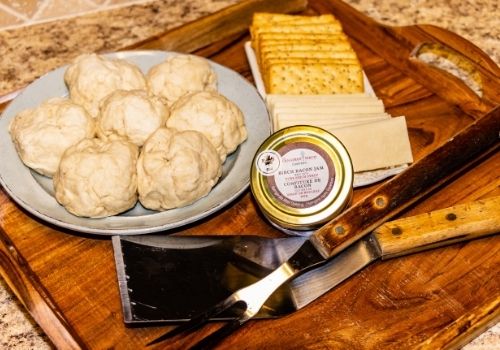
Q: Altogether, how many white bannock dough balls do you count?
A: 7